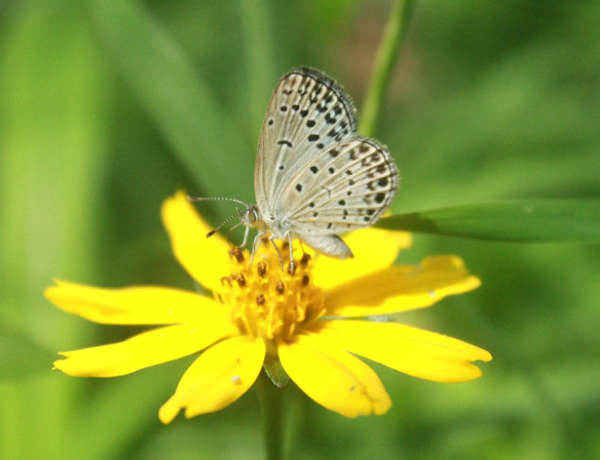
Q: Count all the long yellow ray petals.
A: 8